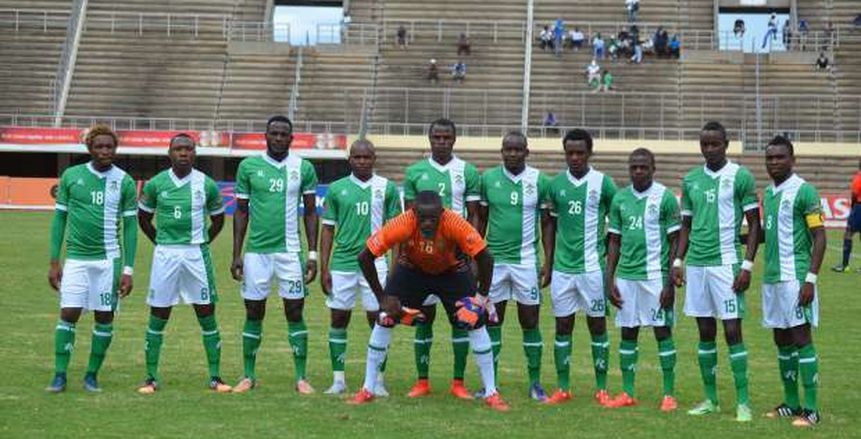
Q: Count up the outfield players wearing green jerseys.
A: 10